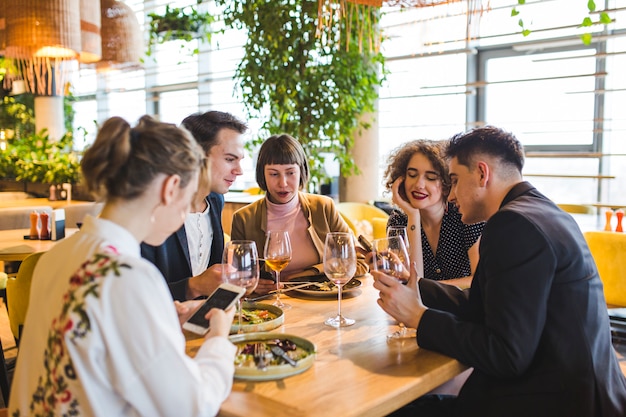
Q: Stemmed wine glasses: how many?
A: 5